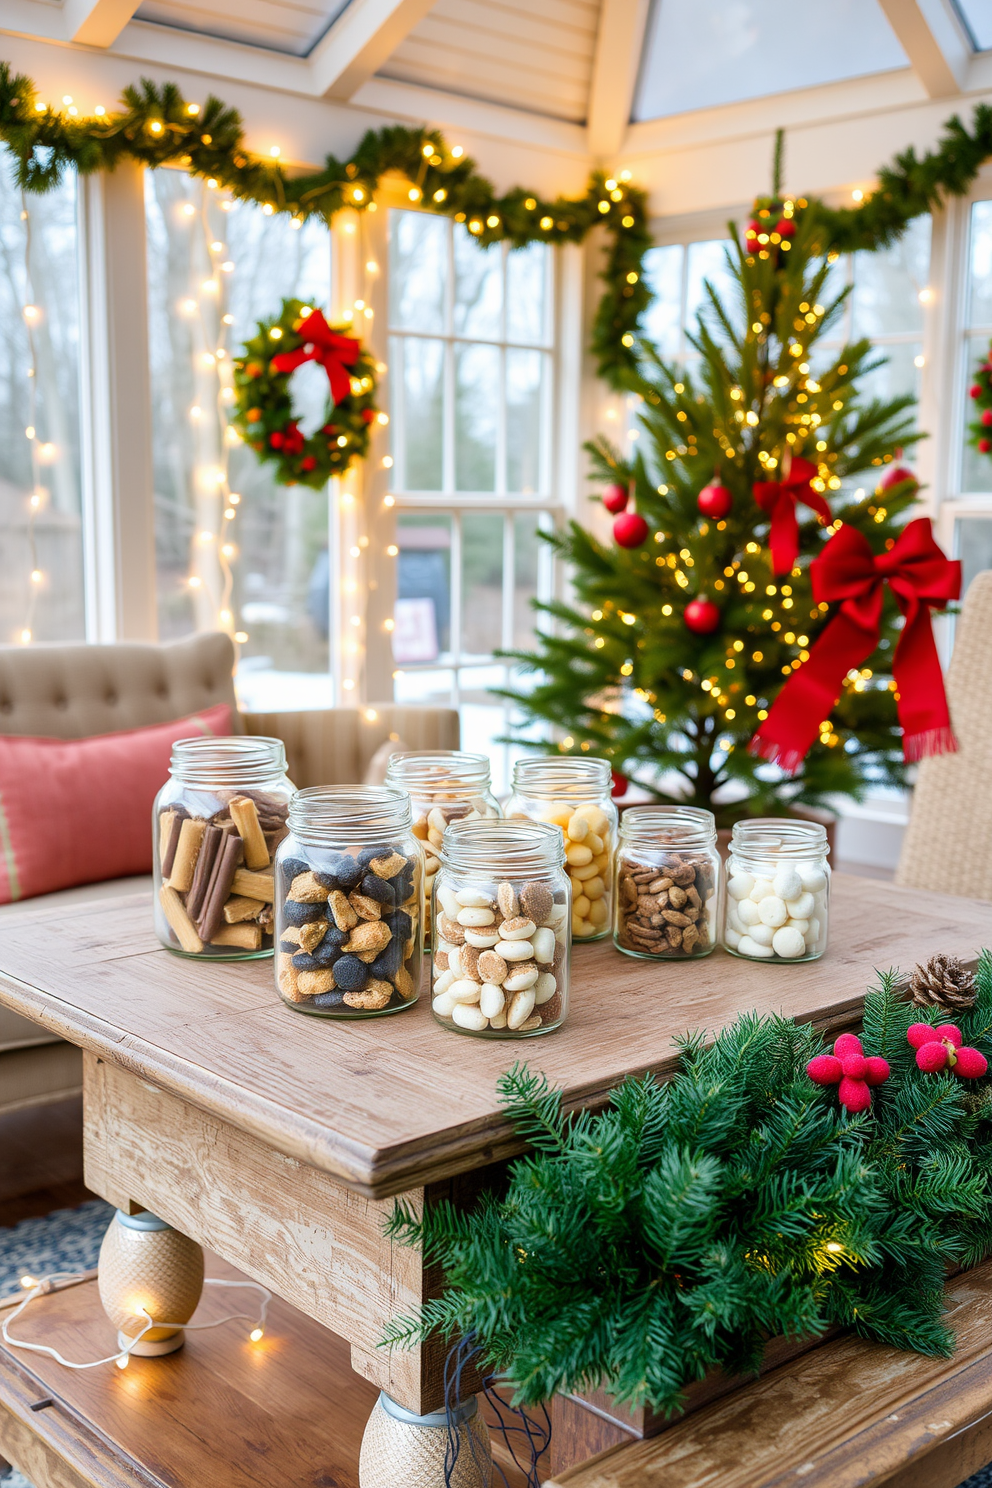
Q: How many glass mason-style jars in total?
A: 7